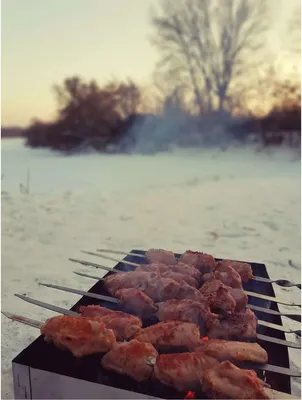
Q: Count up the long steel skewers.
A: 7